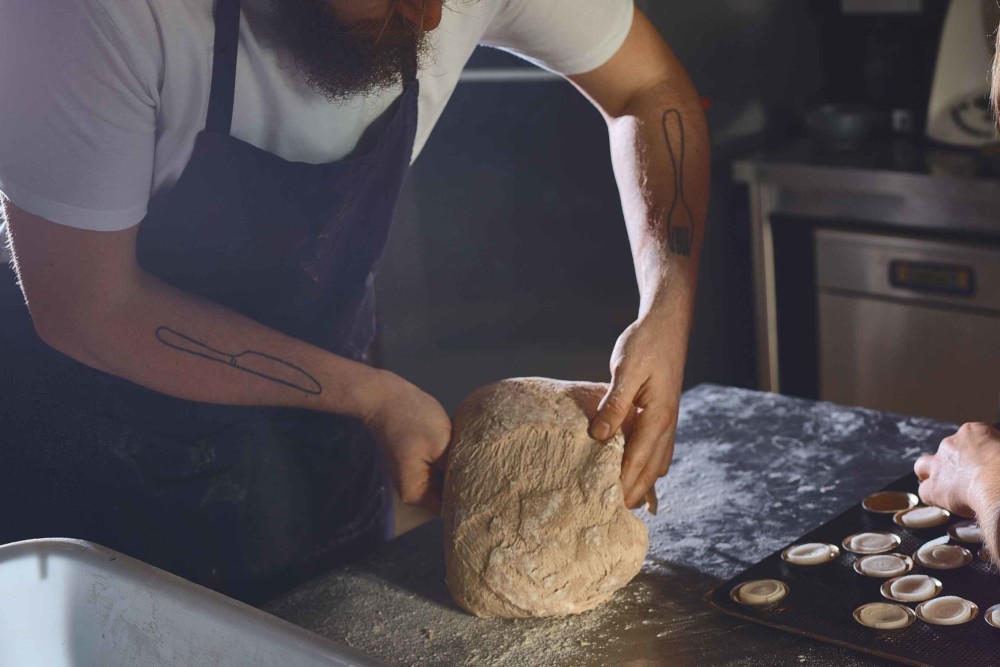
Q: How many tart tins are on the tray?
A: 13